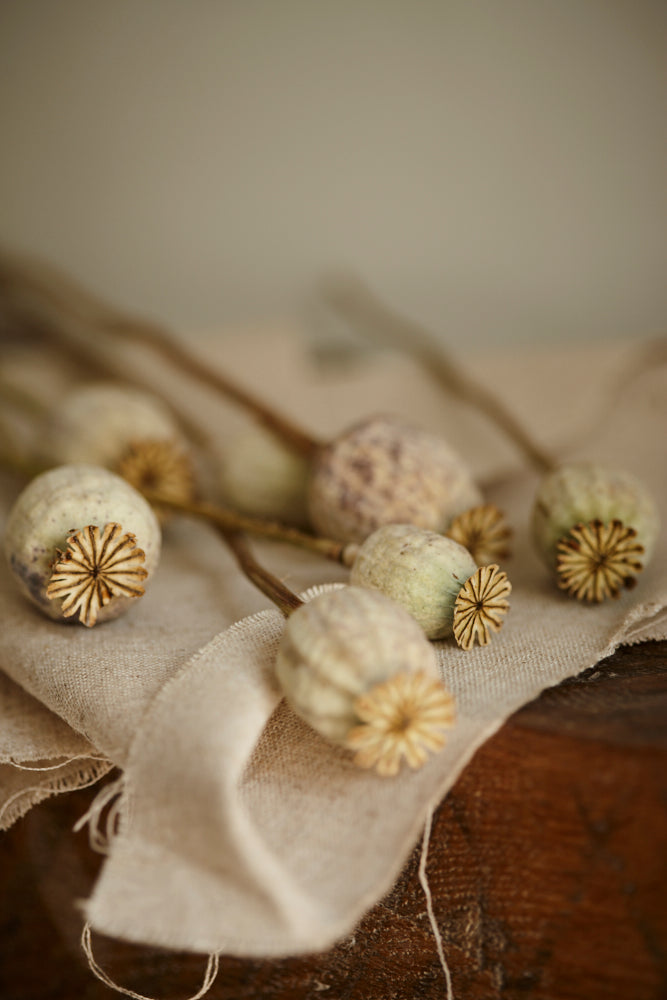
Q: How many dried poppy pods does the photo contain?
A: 7